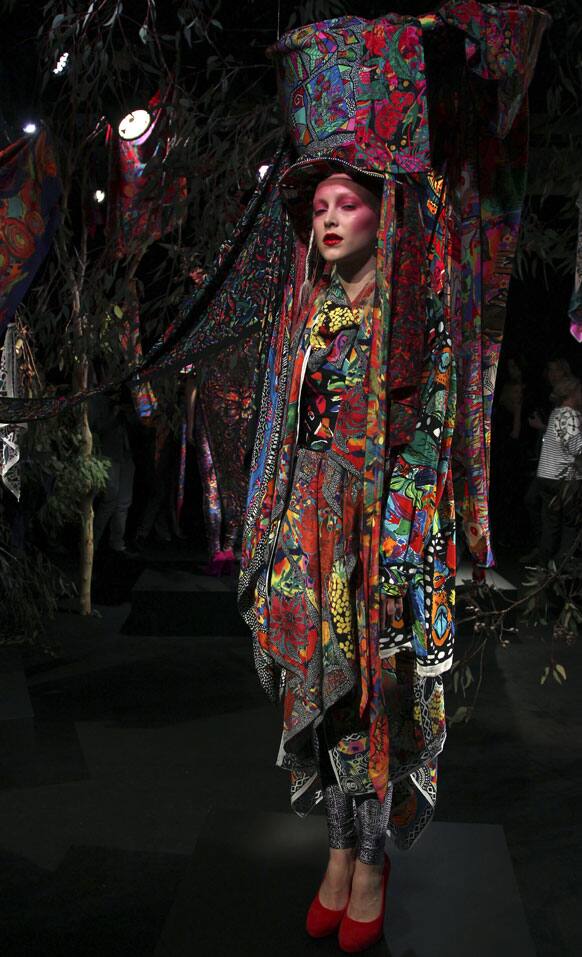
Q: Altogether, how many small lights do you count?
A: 4